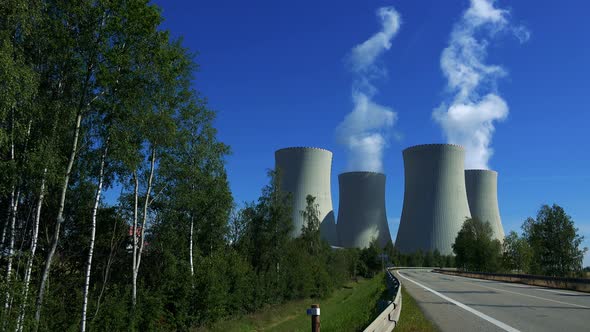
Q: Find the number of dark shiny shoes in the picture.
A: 0